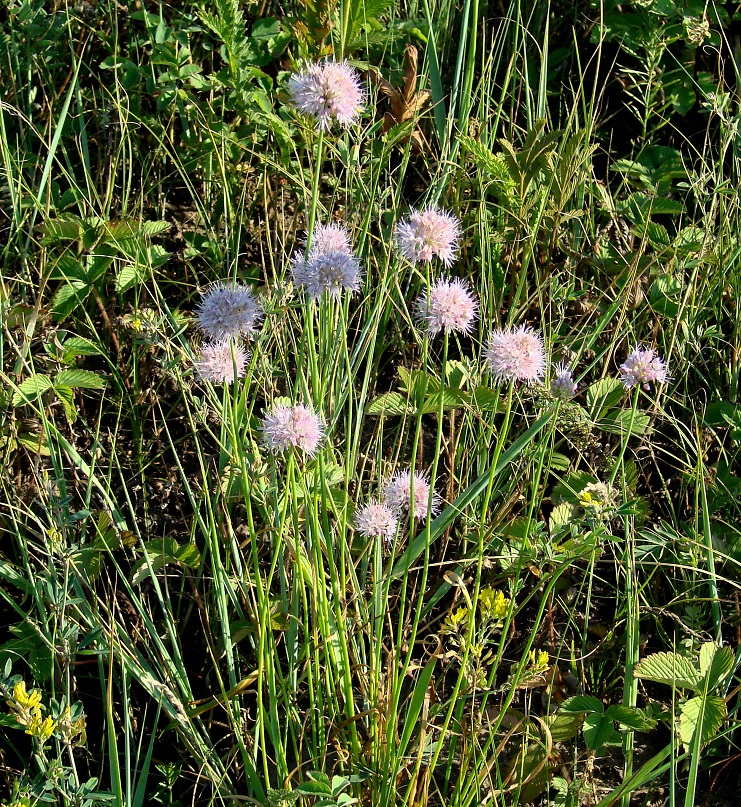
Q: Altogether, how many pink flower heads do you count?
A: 13